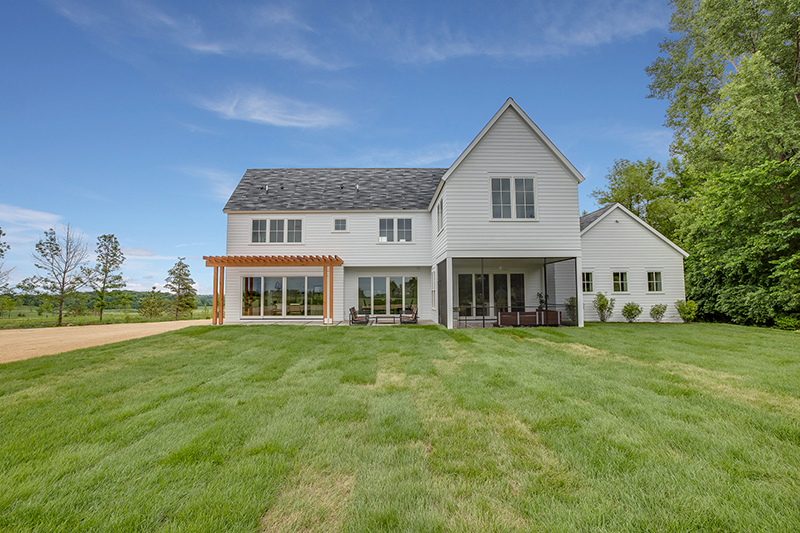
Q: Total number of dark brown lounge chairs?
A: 2